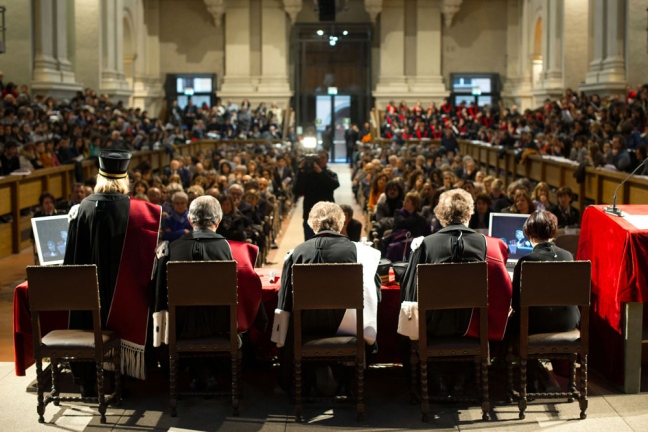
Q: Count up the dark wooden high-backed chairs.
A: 5